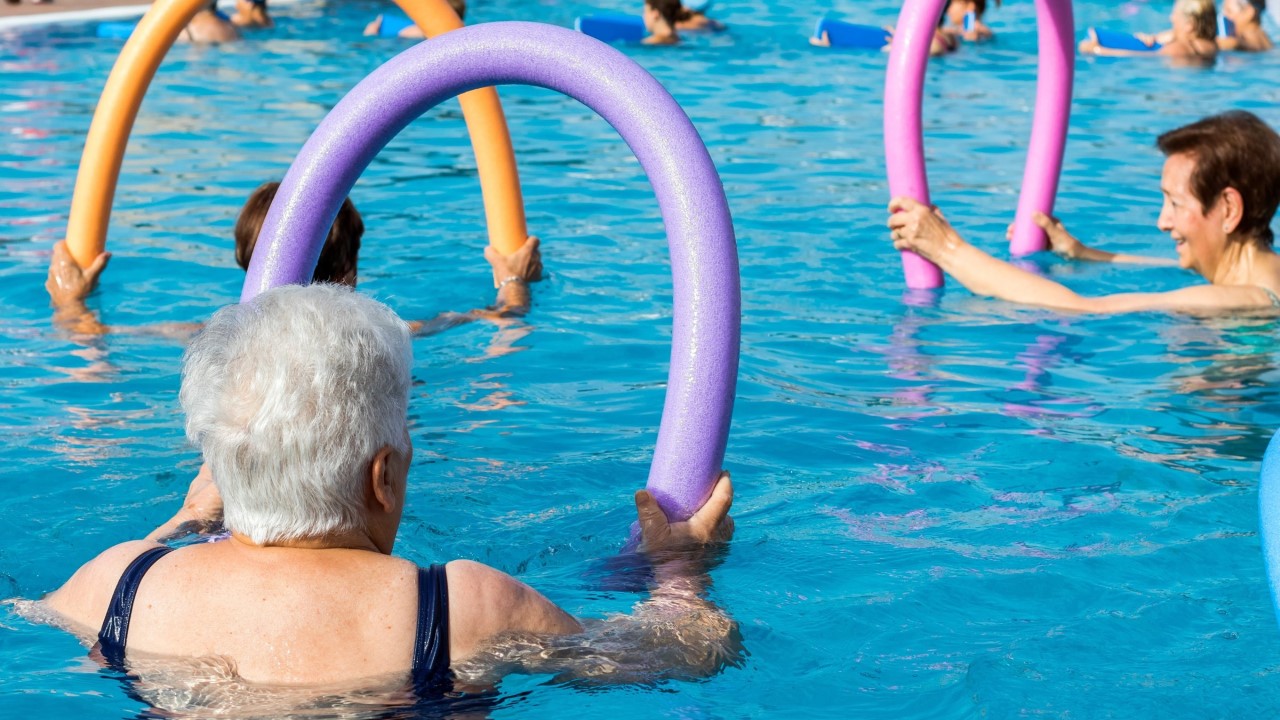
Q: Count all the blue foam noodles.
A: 1